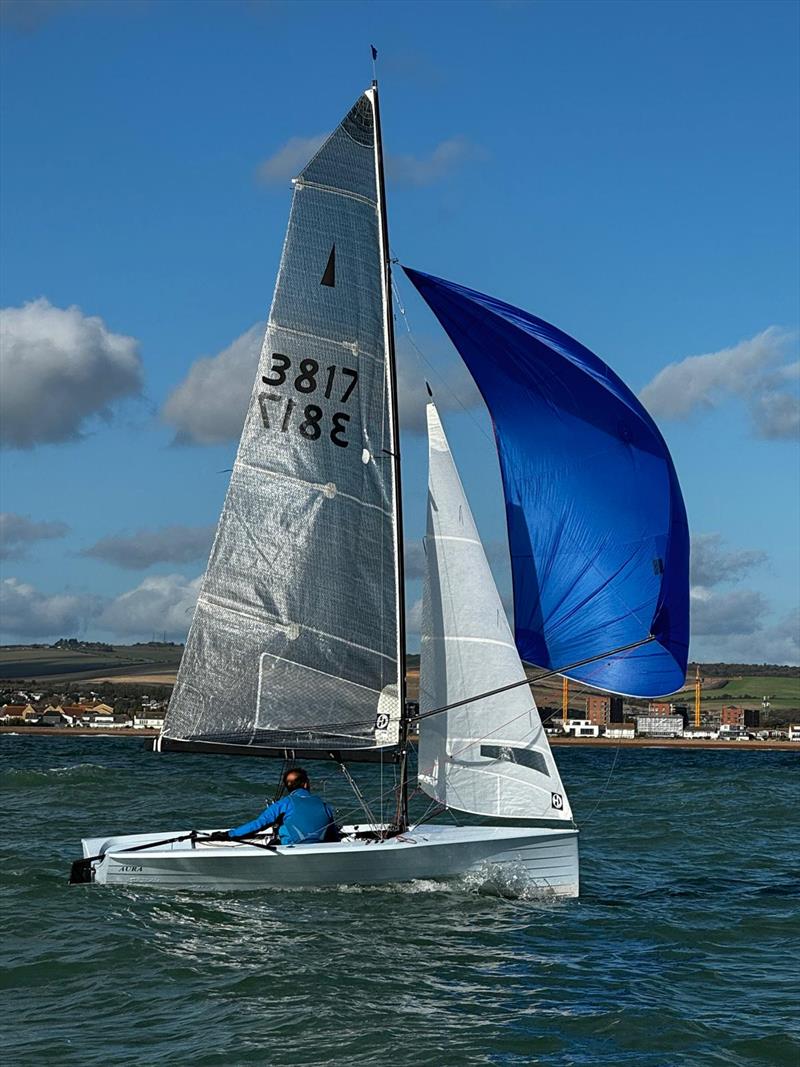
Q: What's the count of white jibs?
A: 1